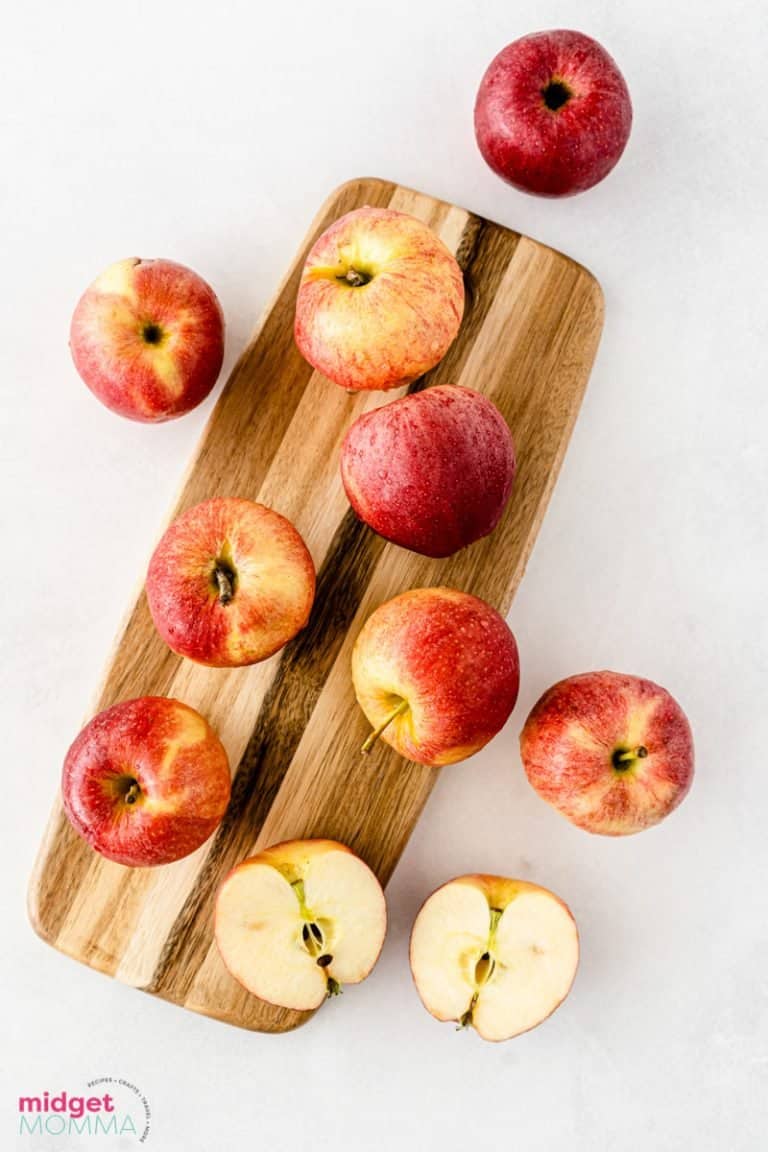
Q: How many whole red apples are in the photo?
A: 8